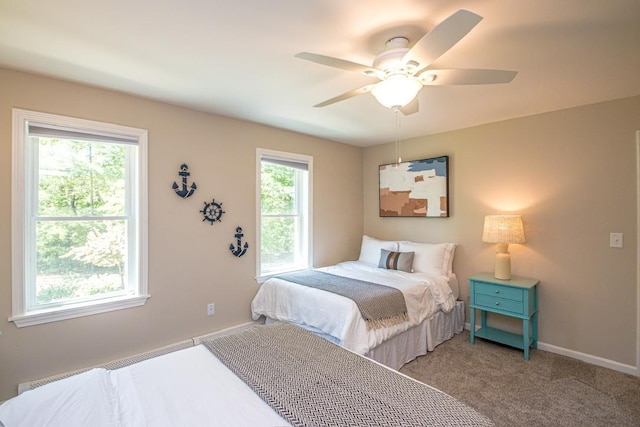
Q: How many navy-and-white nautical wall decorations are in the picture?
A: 3